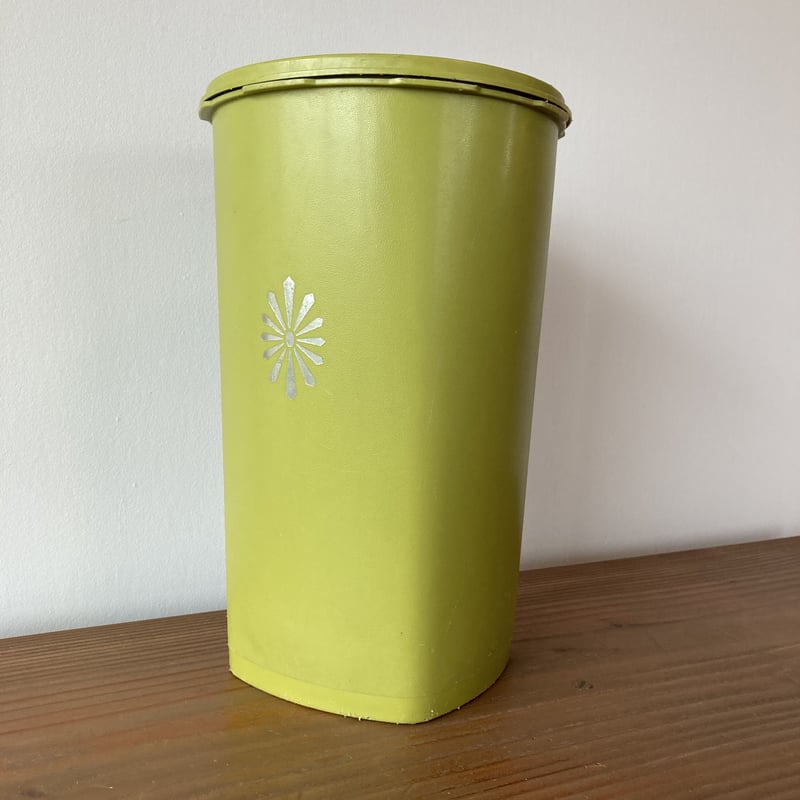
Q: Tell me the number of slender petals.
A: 12